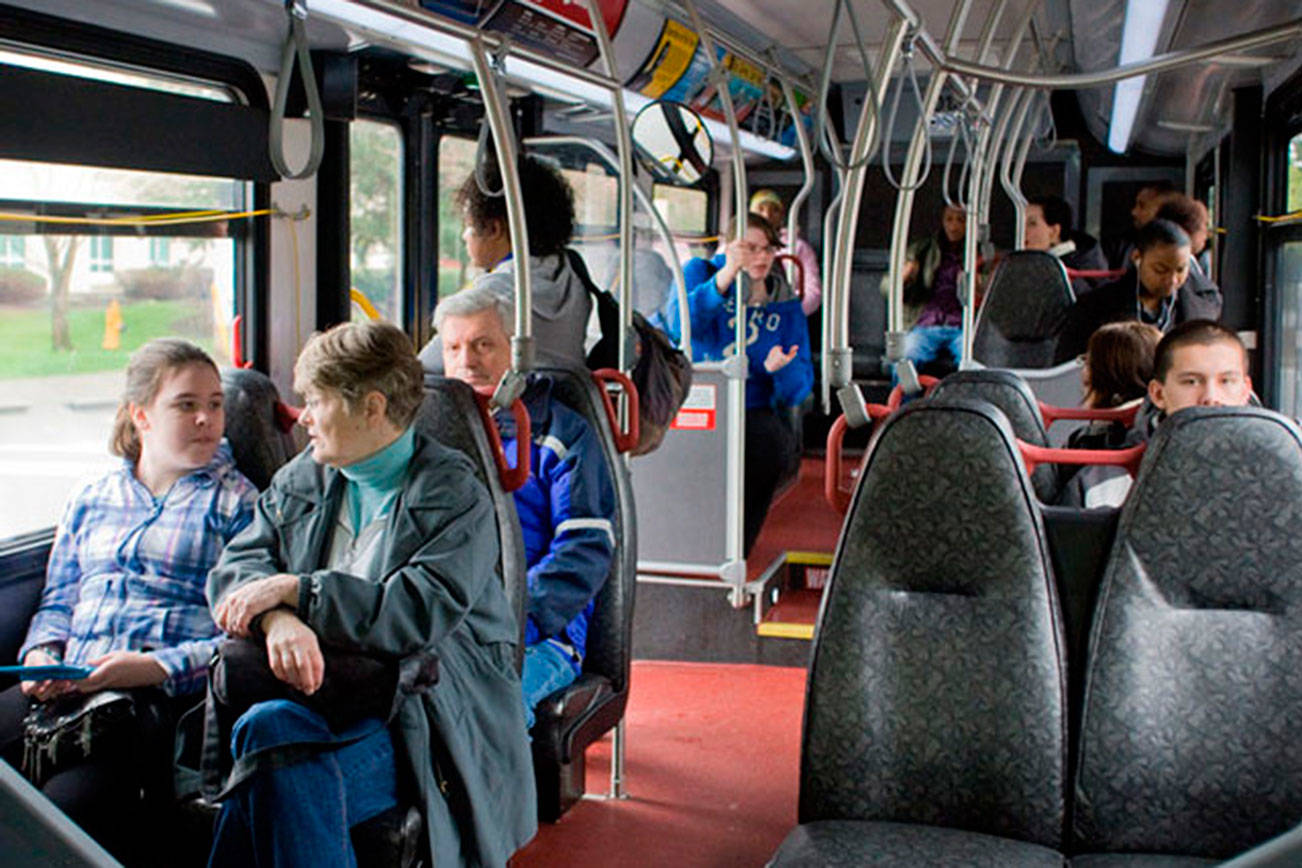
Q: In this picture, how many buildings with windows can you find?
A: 1